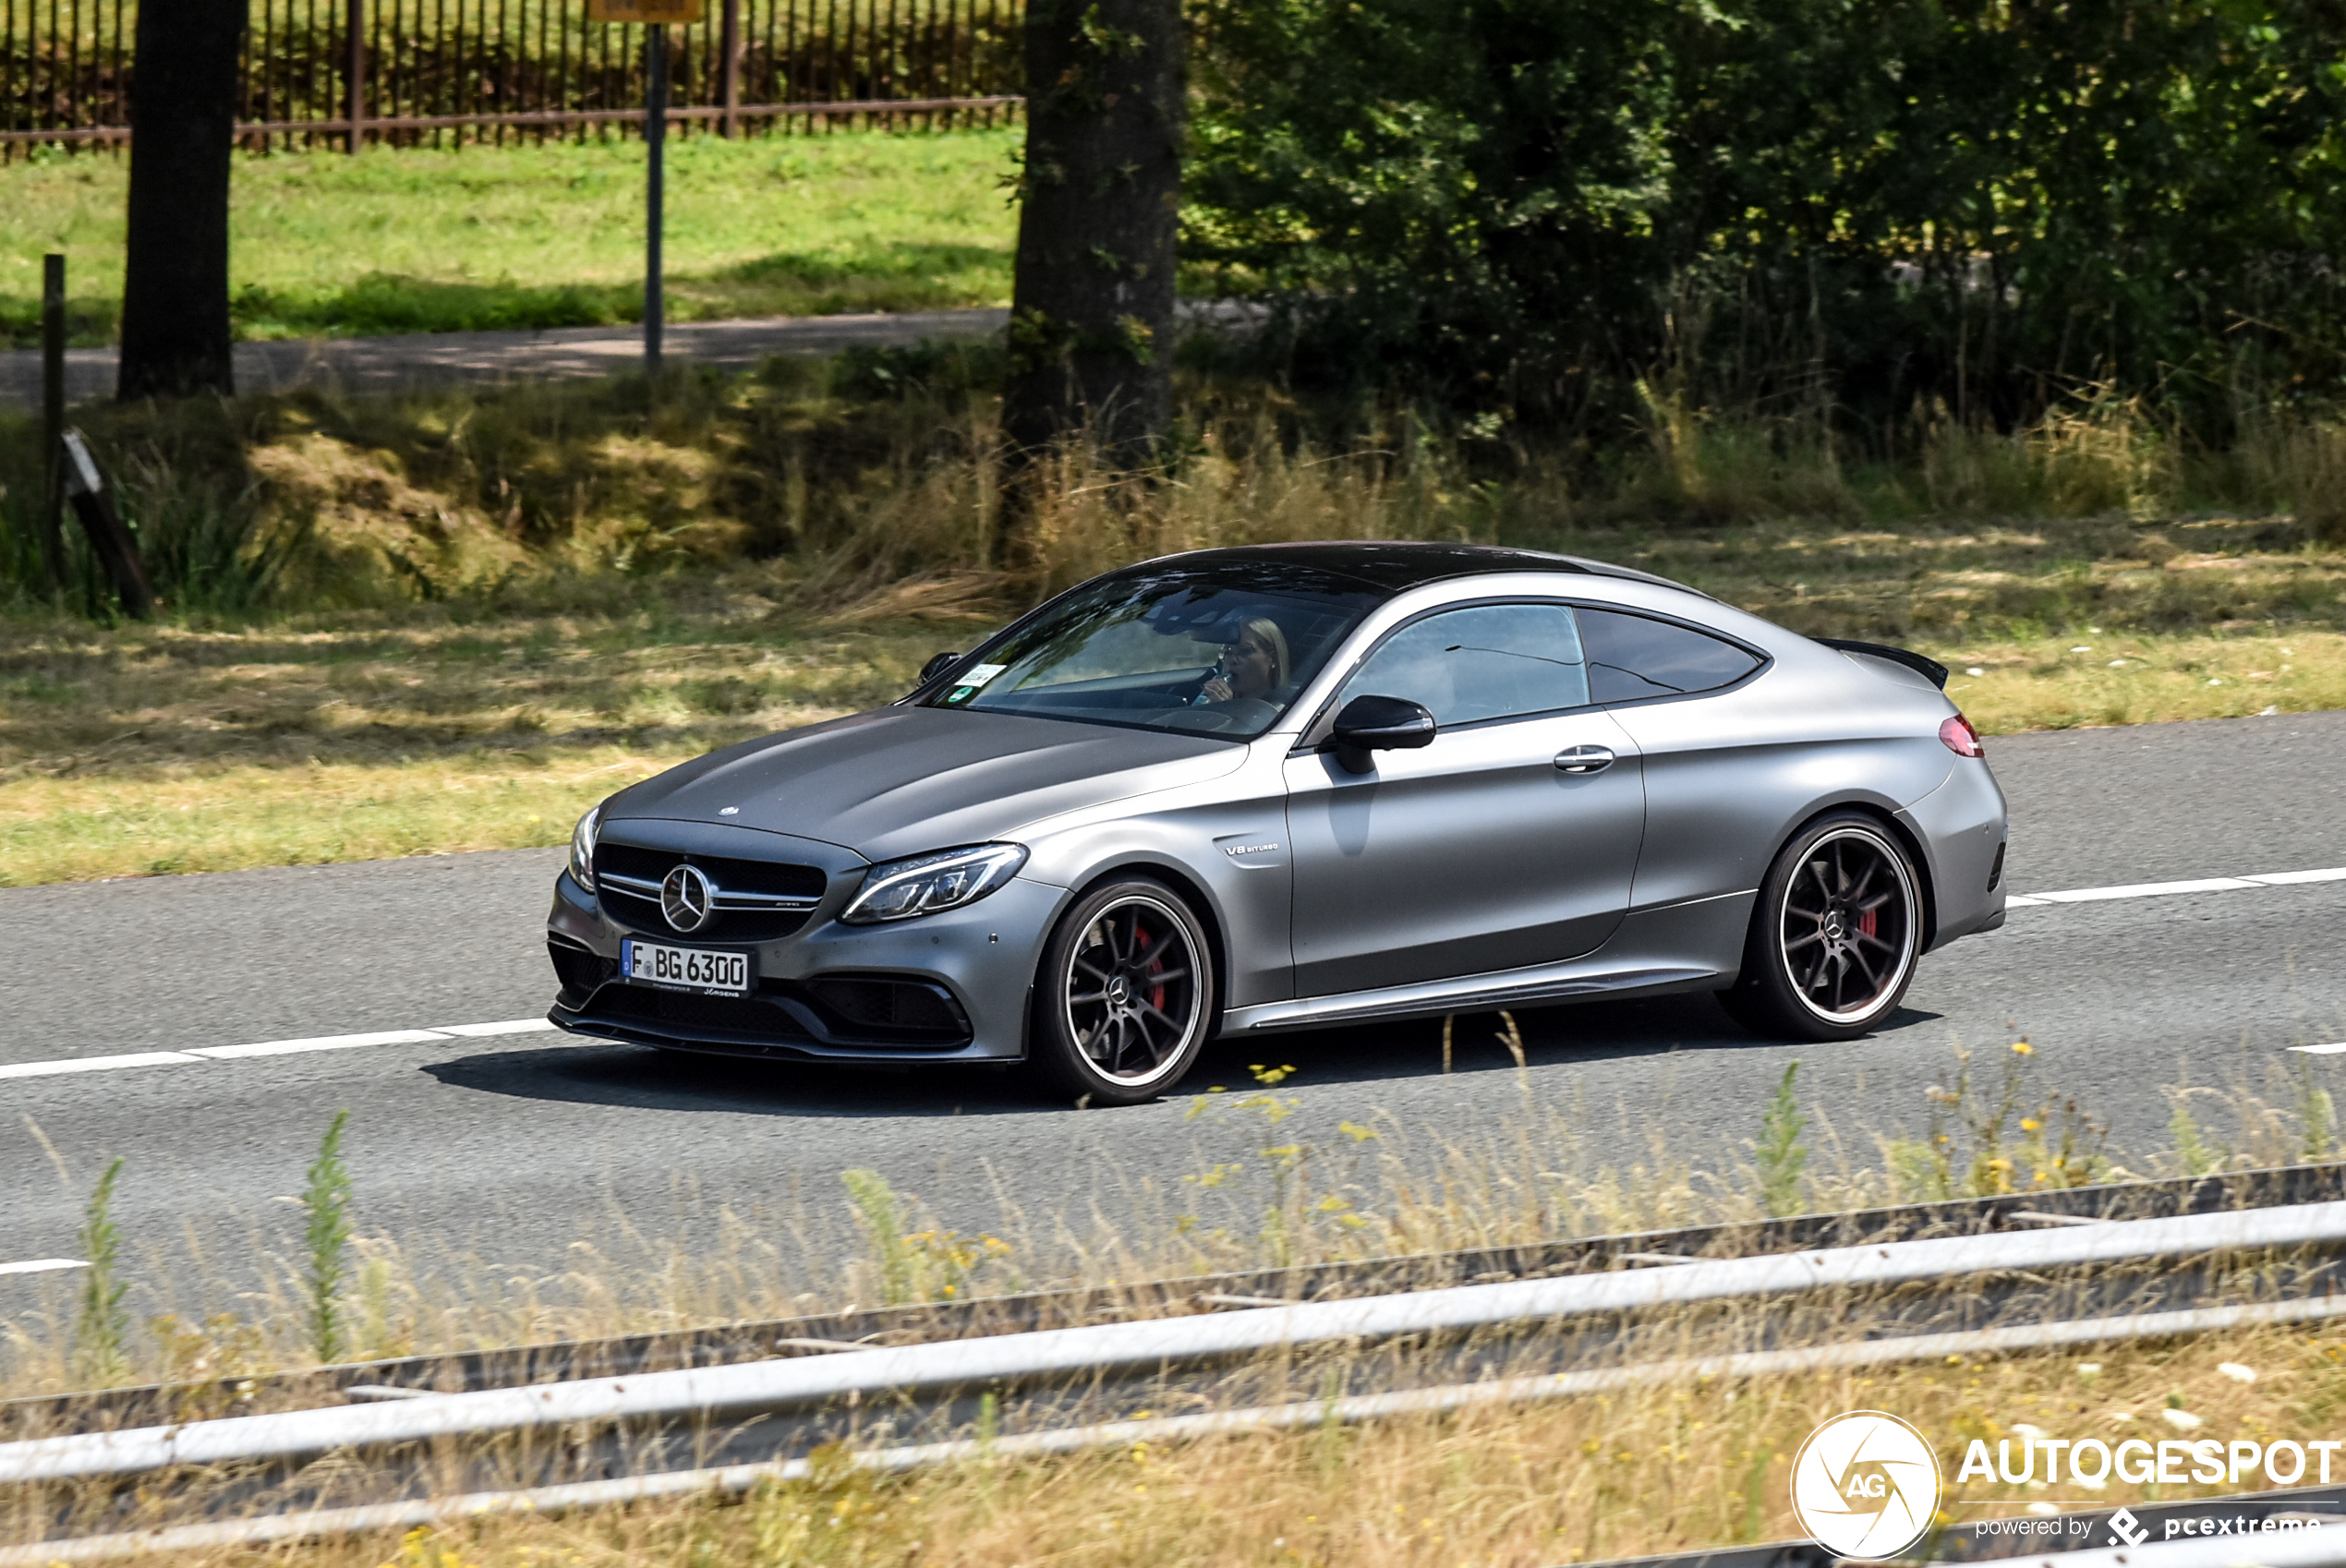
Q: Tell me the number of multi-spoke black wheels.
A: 2